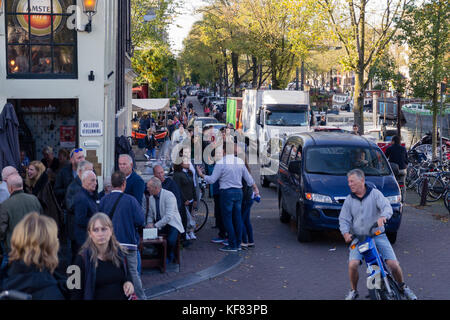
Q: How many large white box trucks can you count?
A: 1